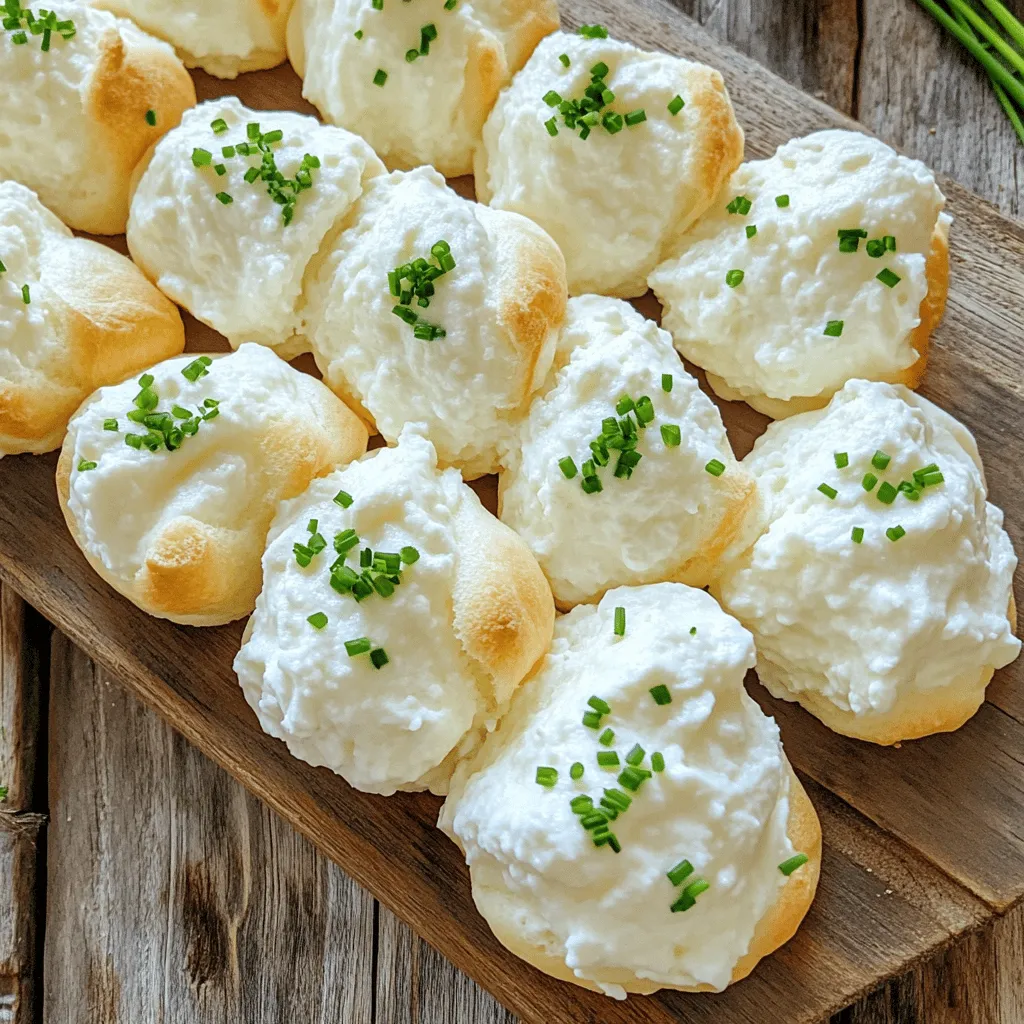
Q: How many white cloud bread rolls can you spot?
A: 13